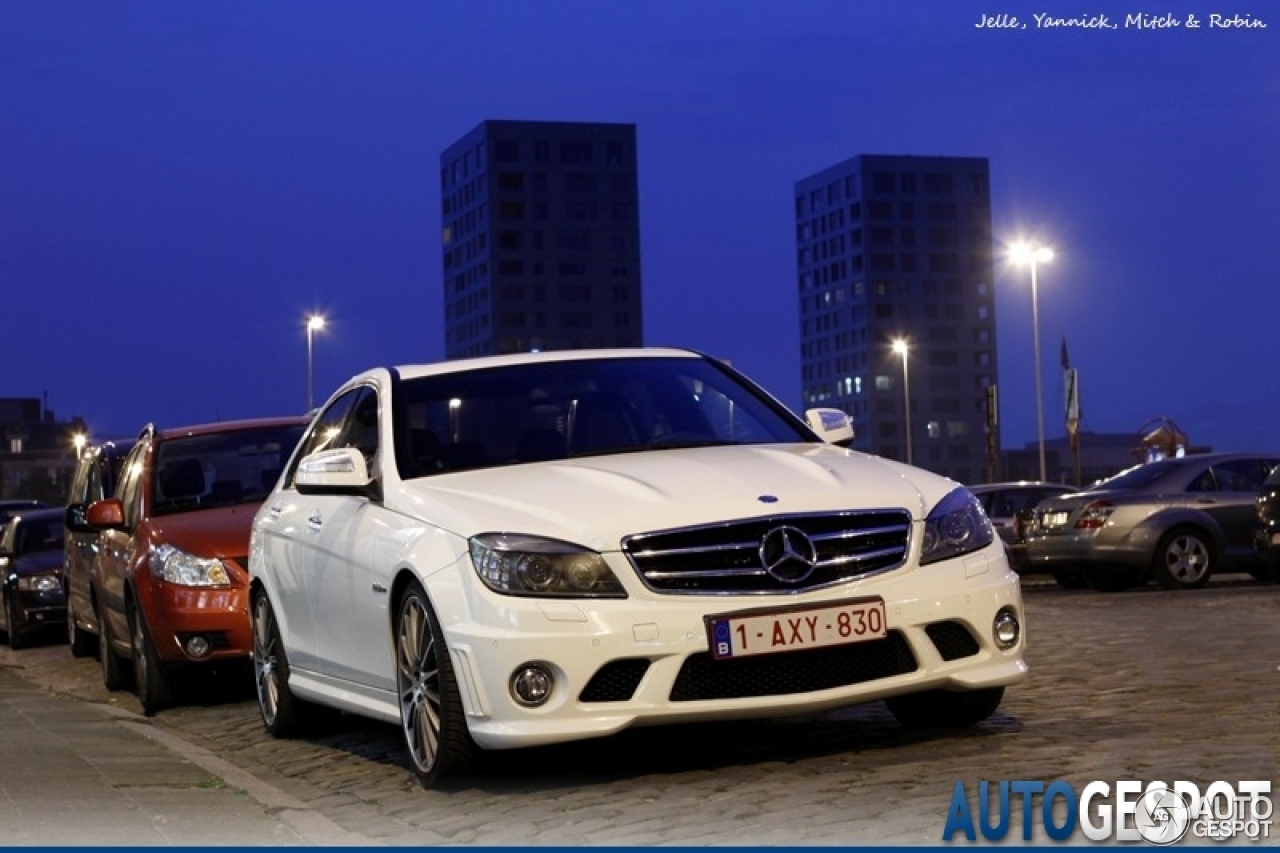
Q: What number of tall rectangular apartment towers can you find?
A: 2